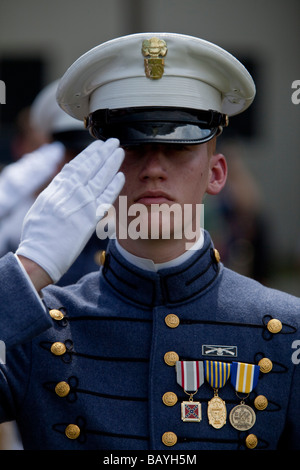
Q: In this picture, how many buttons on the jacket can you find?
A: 14